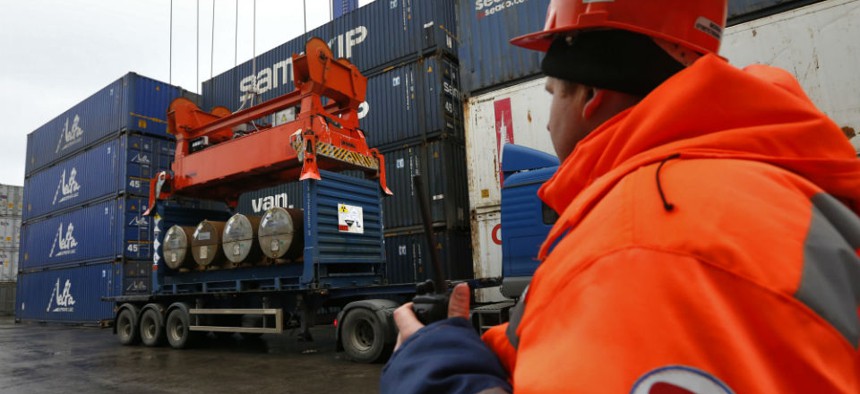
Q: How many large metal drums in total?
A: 4